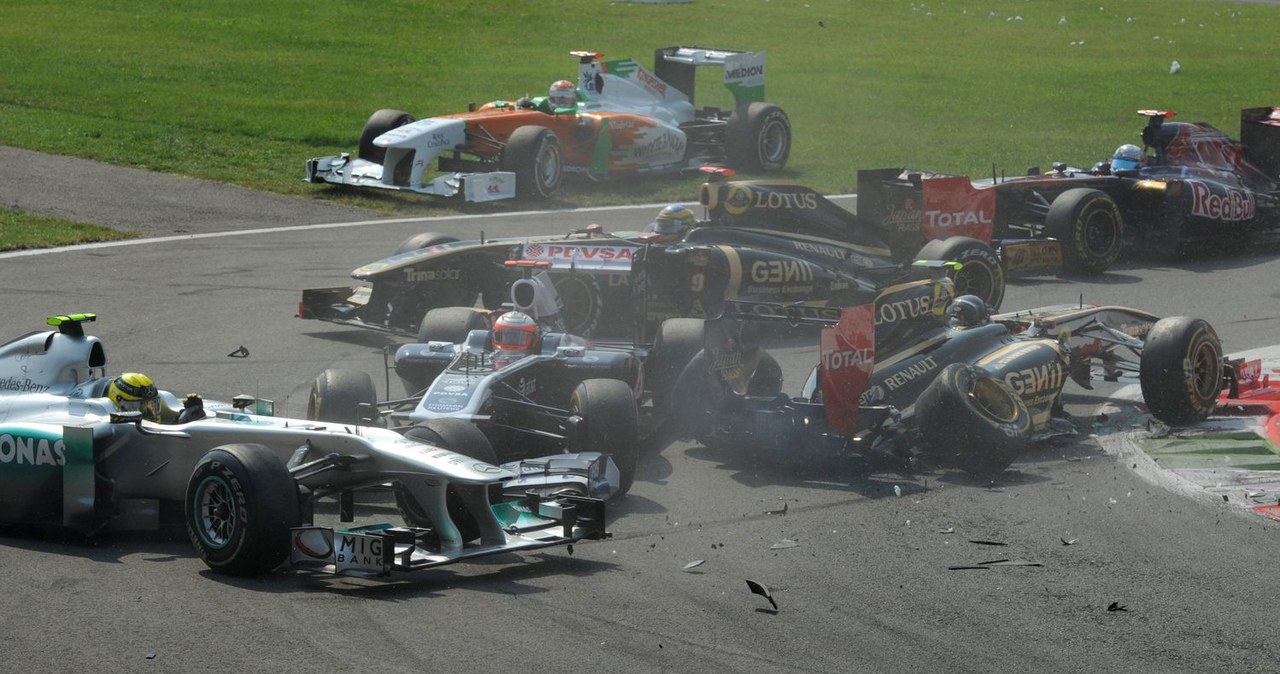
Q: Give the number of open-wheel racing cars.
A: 6